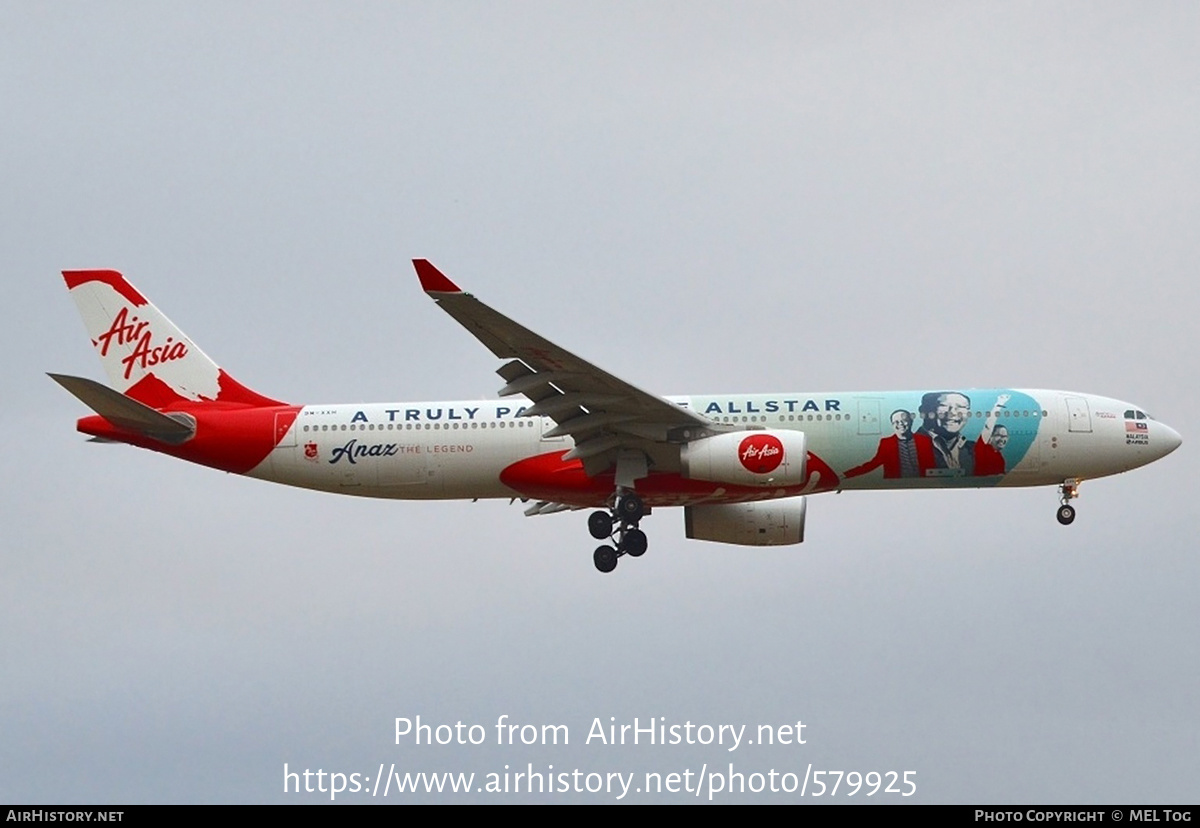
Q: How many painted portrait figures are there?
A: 3